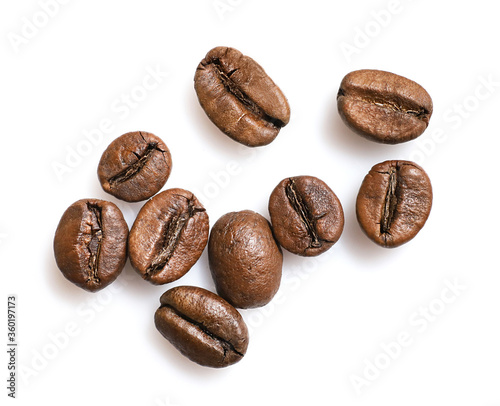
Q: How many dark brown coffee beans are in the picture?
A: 9